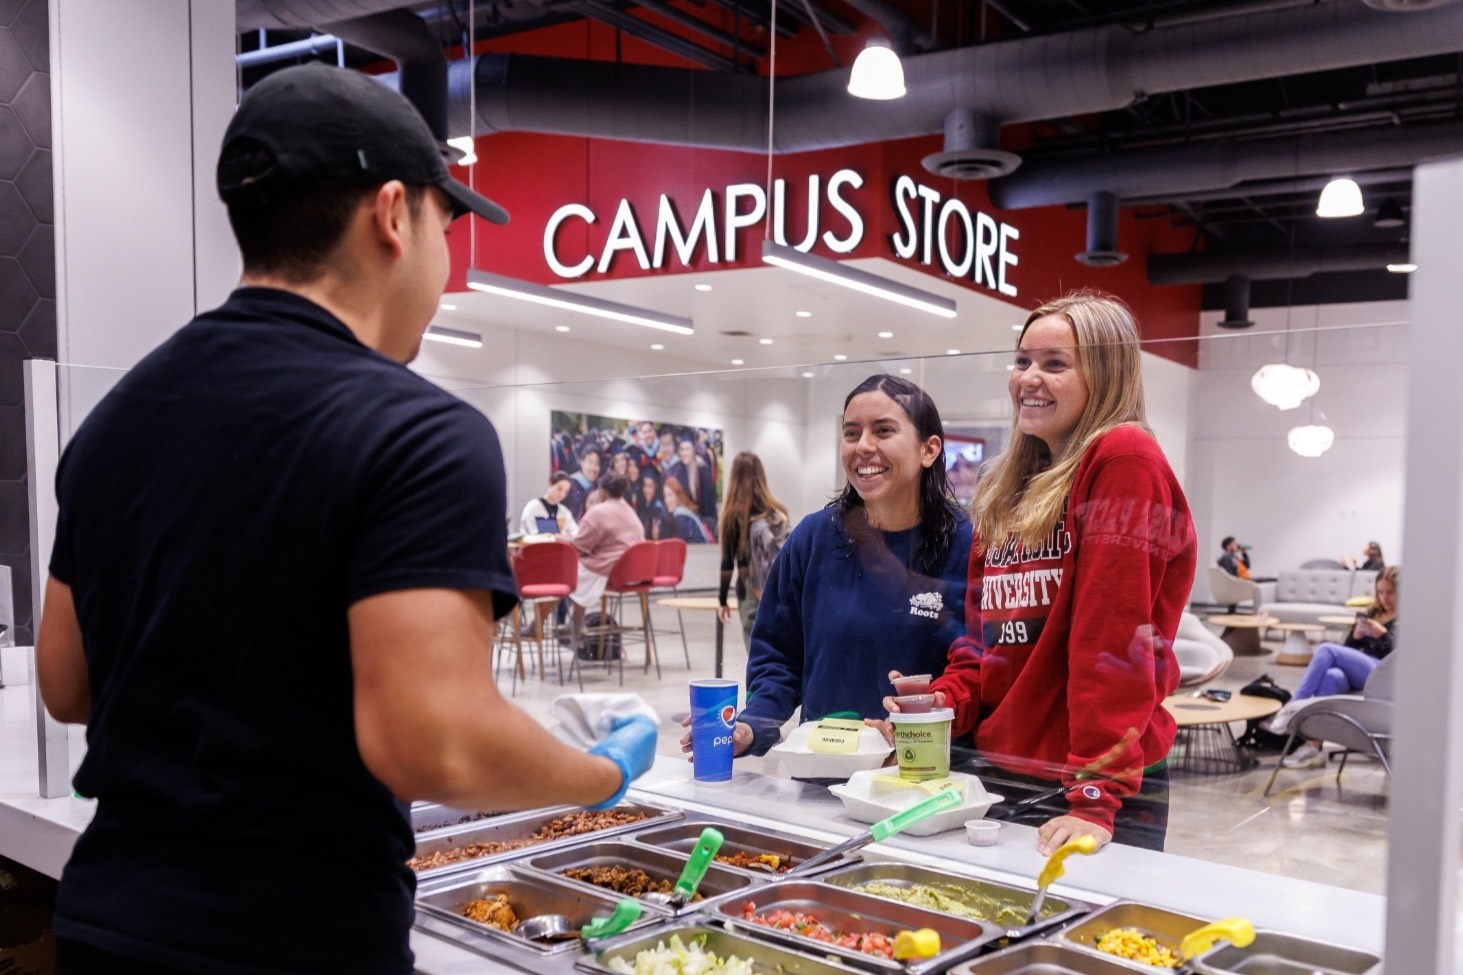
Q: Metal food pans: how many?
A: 11